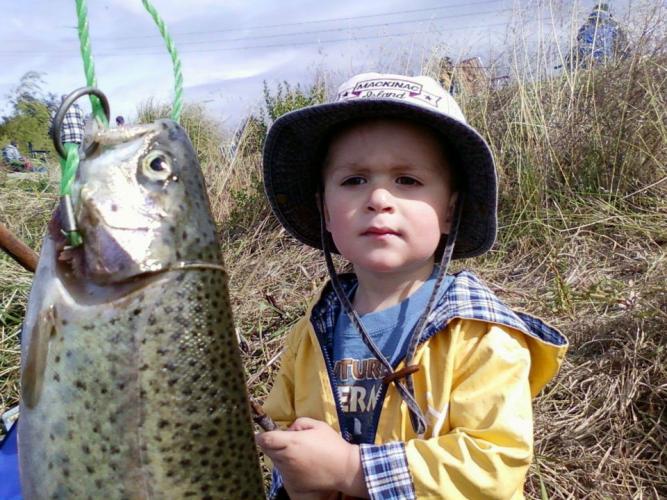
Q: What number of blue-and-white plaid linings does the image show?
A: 2